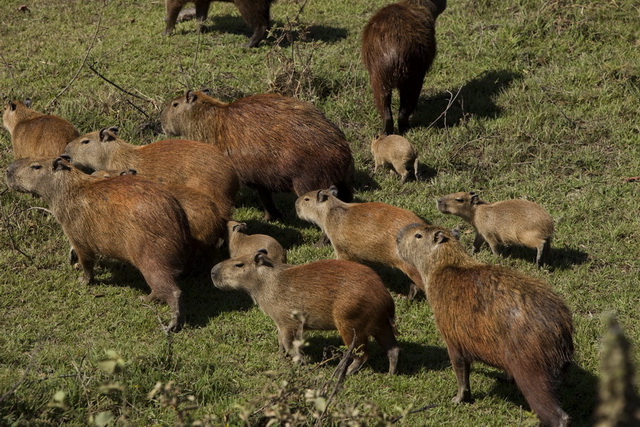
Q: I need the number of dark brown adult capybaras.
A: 2